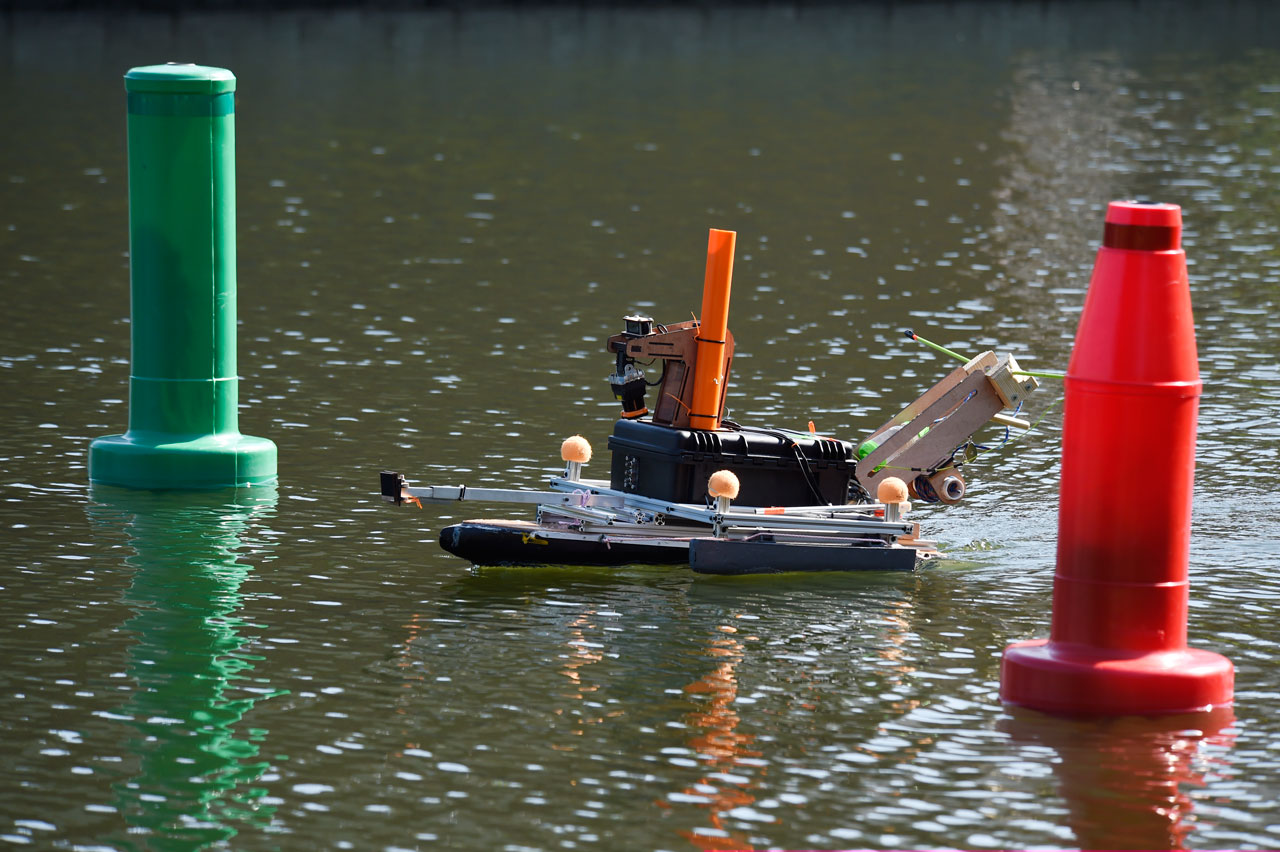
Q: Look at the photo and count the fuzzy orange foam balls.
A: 3